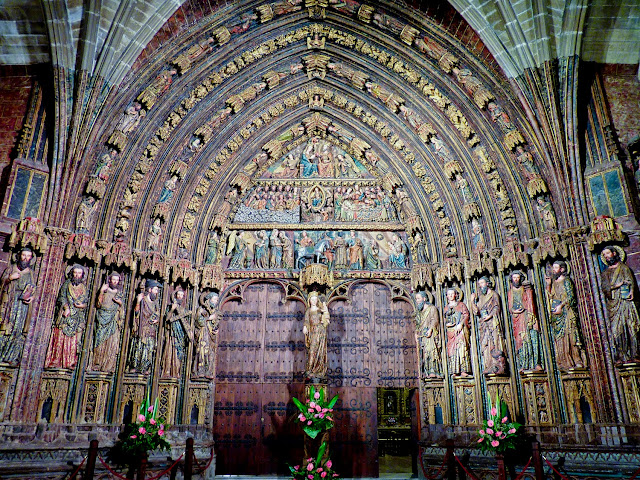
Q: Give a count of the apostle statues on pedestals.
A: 12